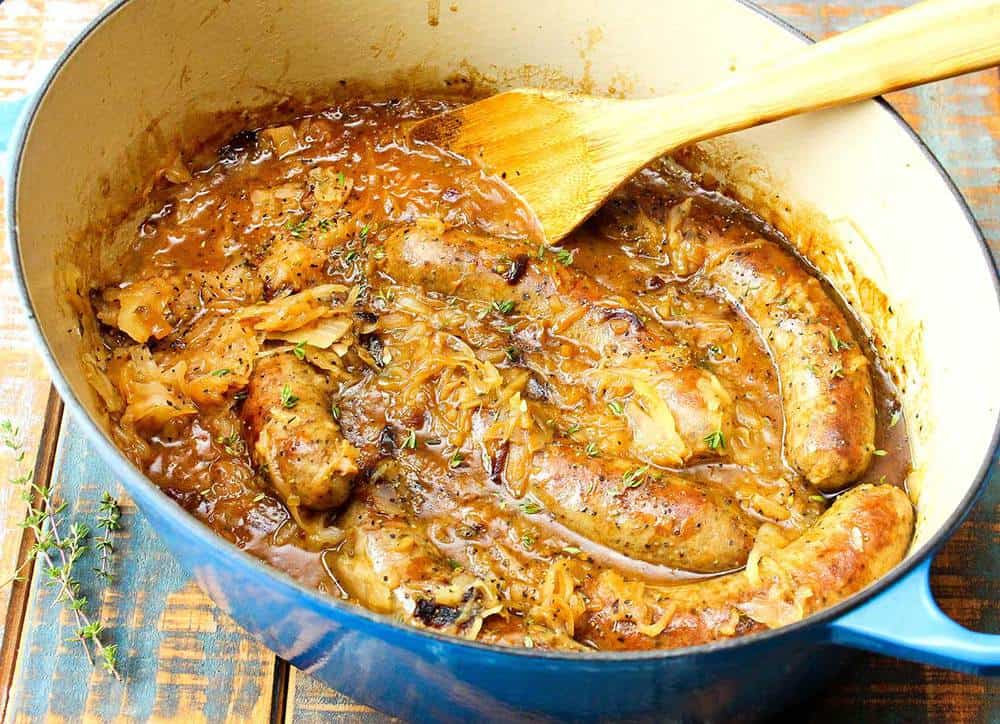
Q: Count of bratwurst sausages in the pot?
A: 5